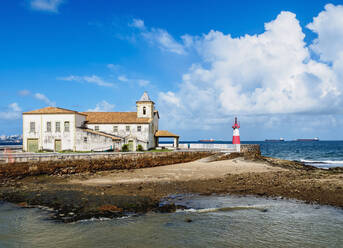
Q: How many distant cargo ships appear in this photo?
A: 3